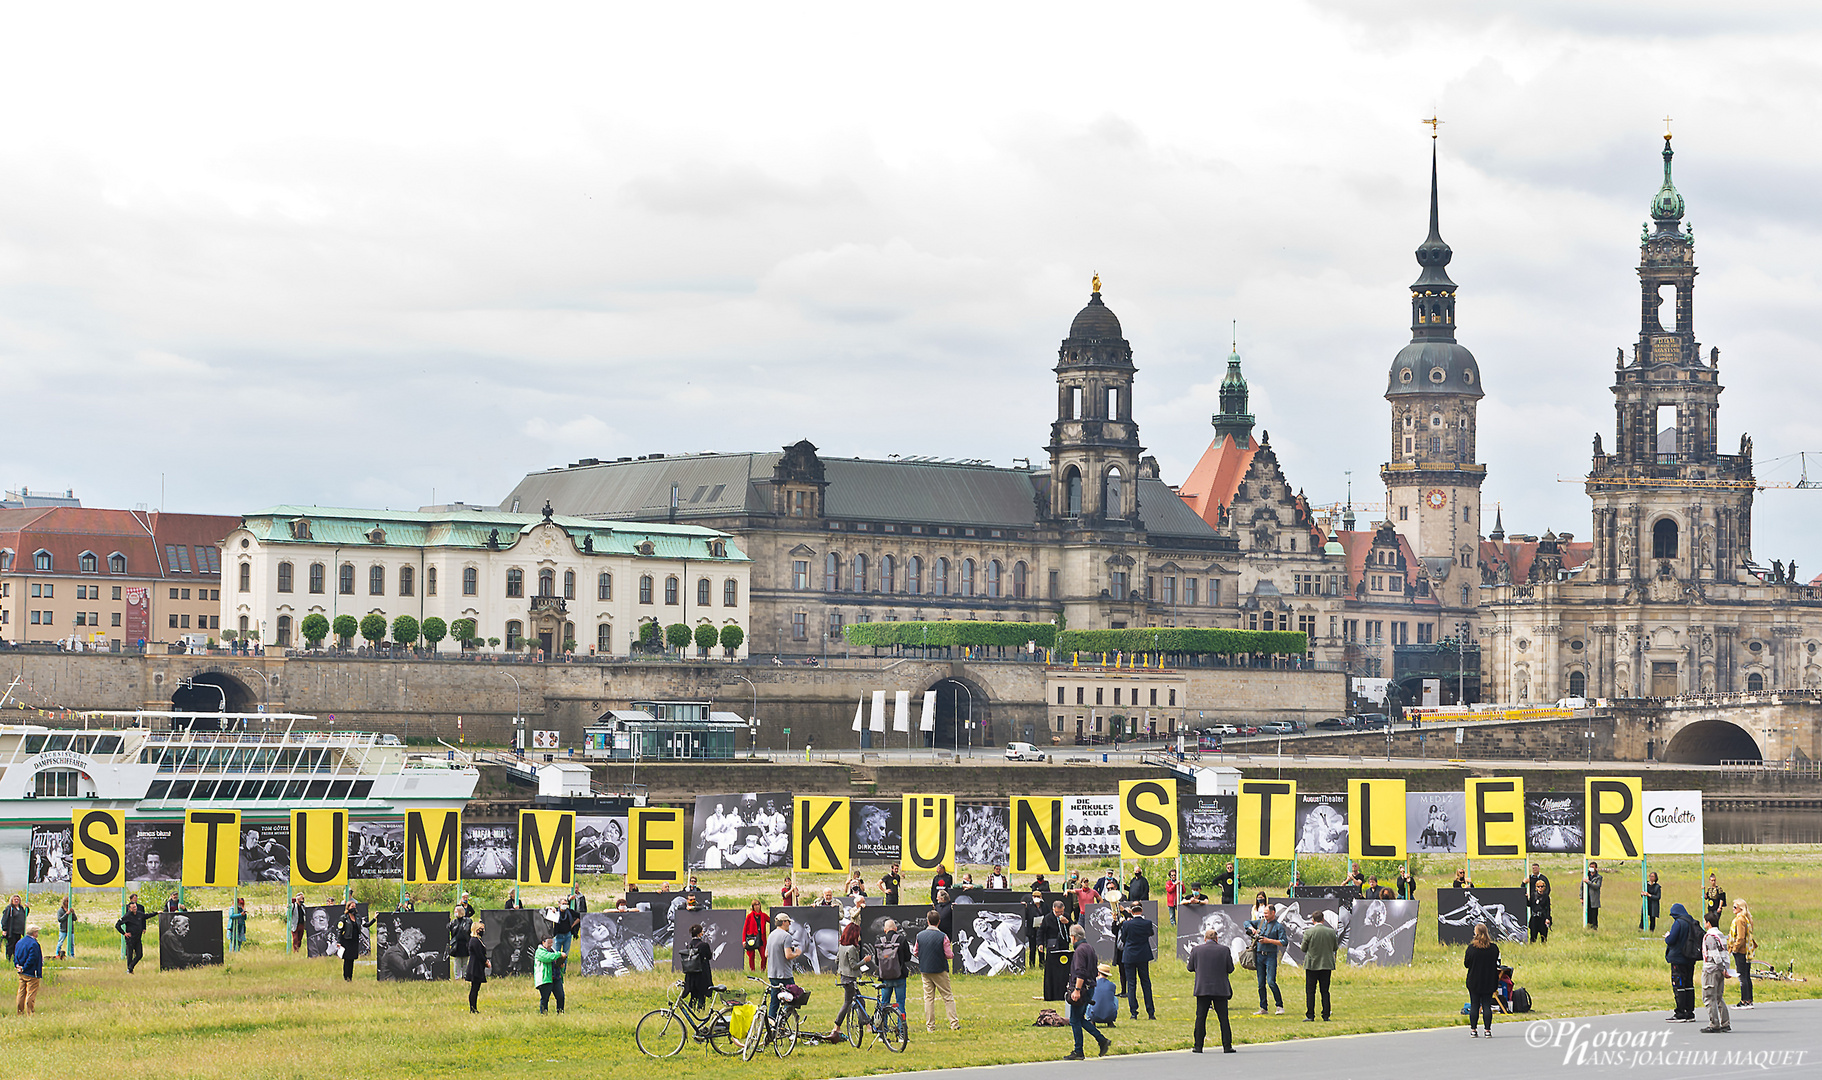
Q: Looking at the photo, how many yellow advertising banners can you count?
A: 14